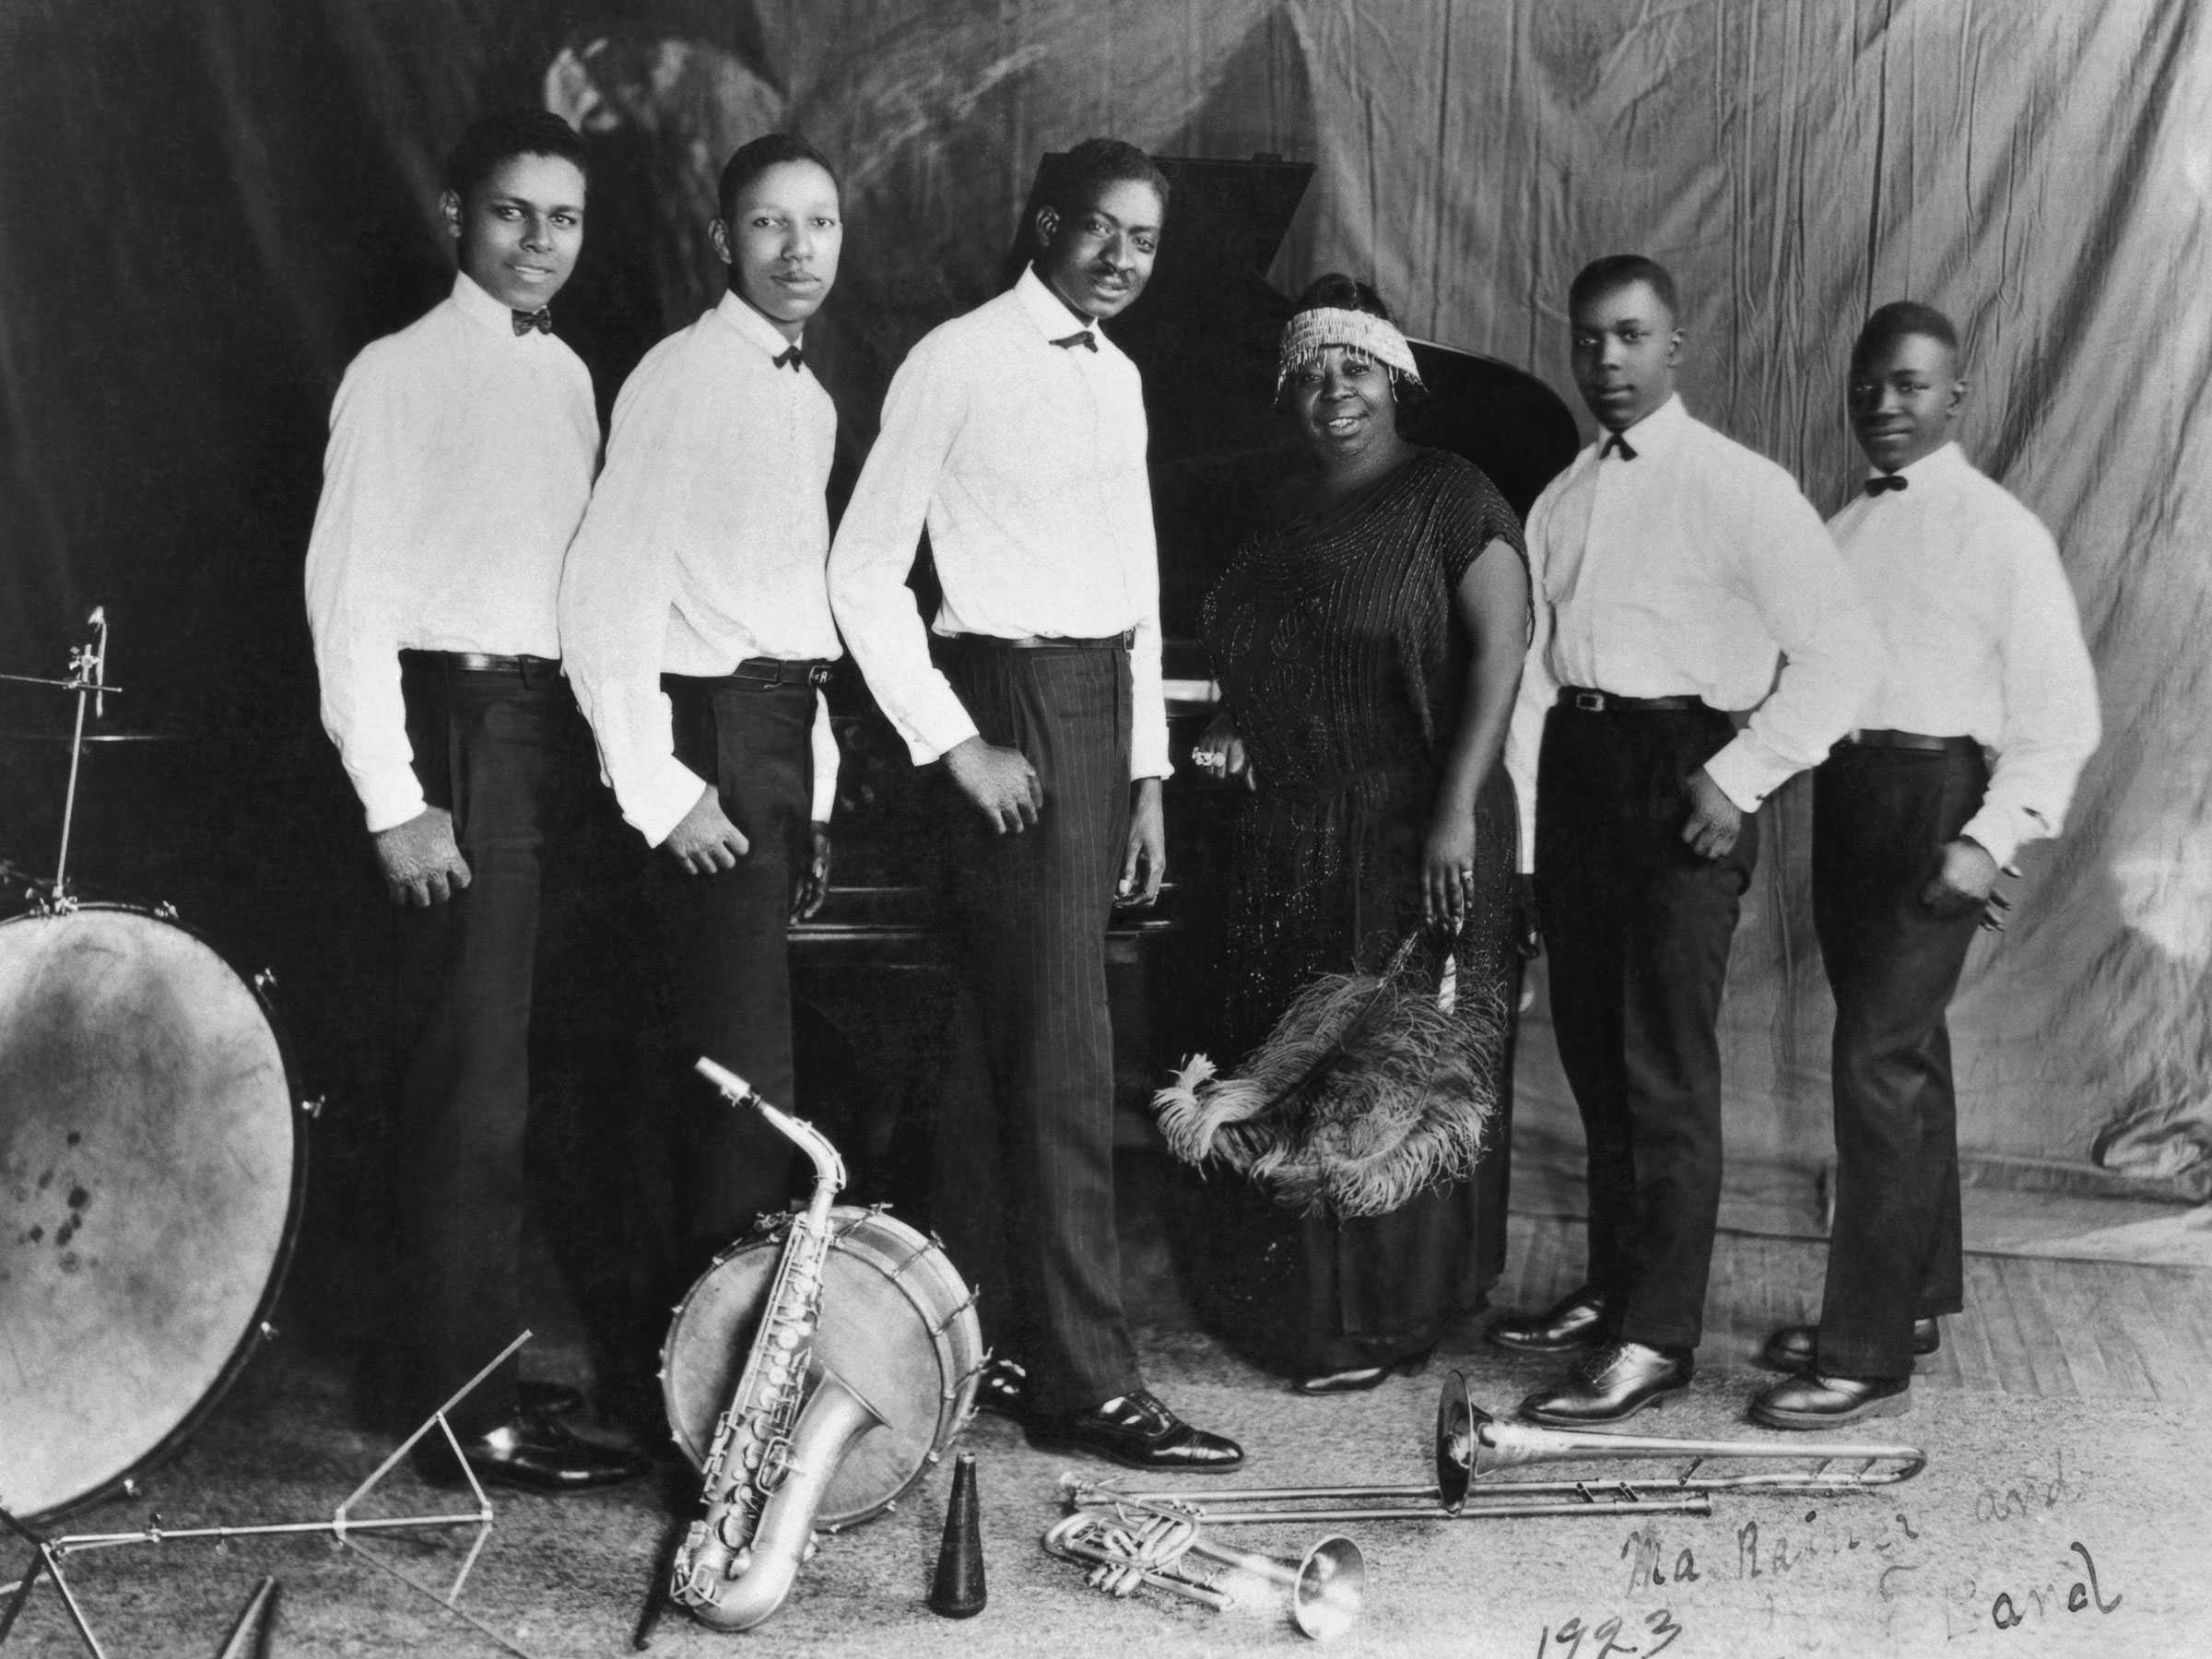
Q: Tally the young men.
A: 5